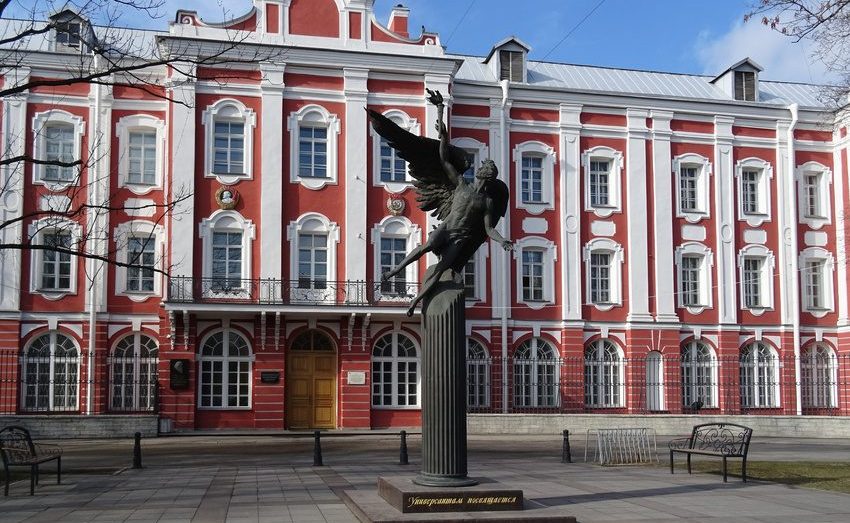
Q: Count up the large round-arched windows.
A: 10